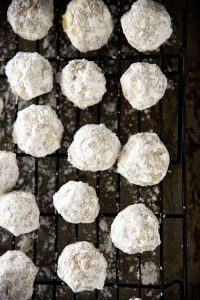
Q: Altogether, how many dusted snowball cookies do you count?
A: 15